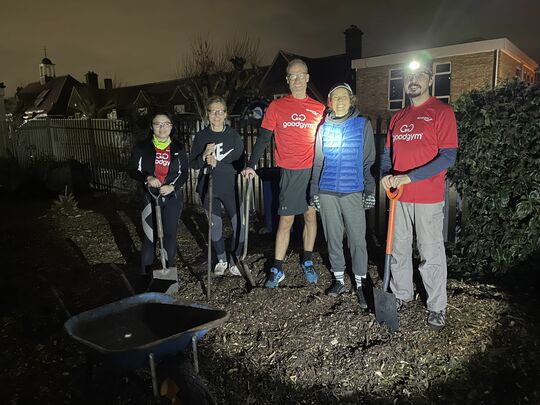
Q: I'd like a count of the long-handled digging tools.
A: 4